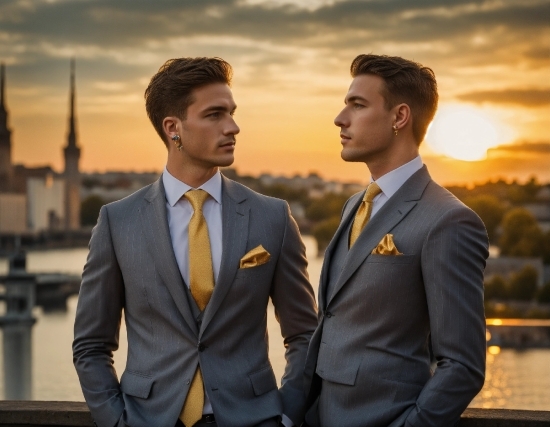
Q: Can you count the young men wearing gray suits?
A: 2